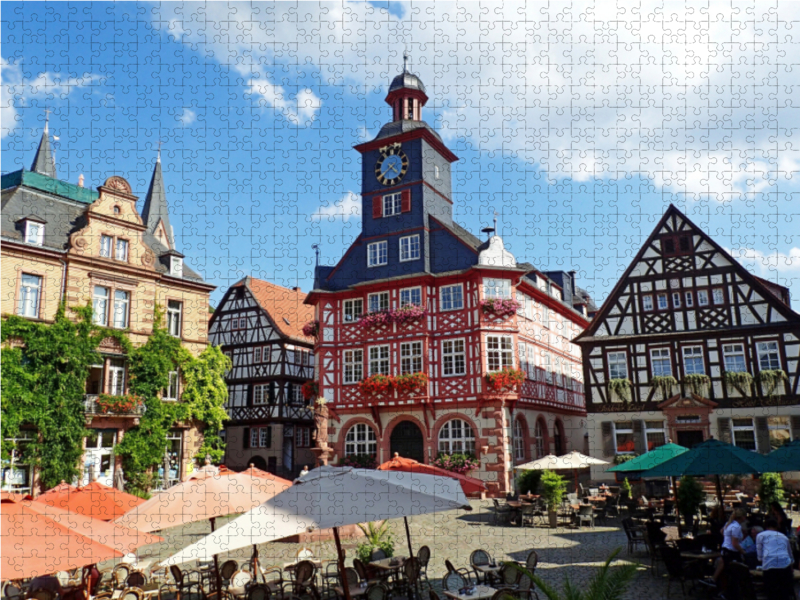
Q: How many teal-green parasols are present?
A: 3